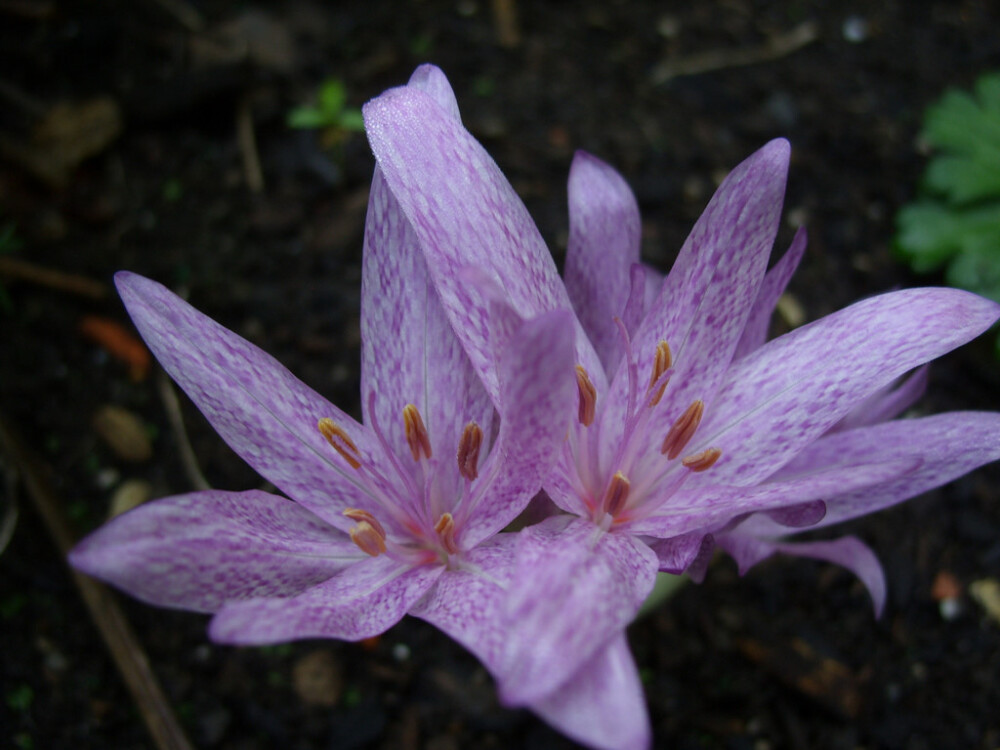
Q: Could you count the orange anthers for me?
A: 11